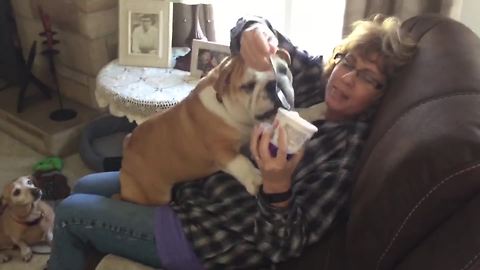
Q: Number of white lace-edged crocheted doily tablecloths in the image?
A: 1